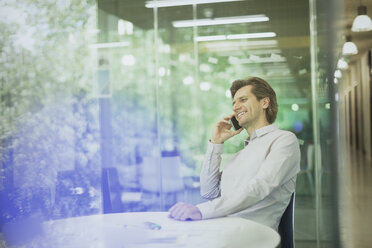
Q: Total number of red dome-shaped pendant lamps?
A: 0